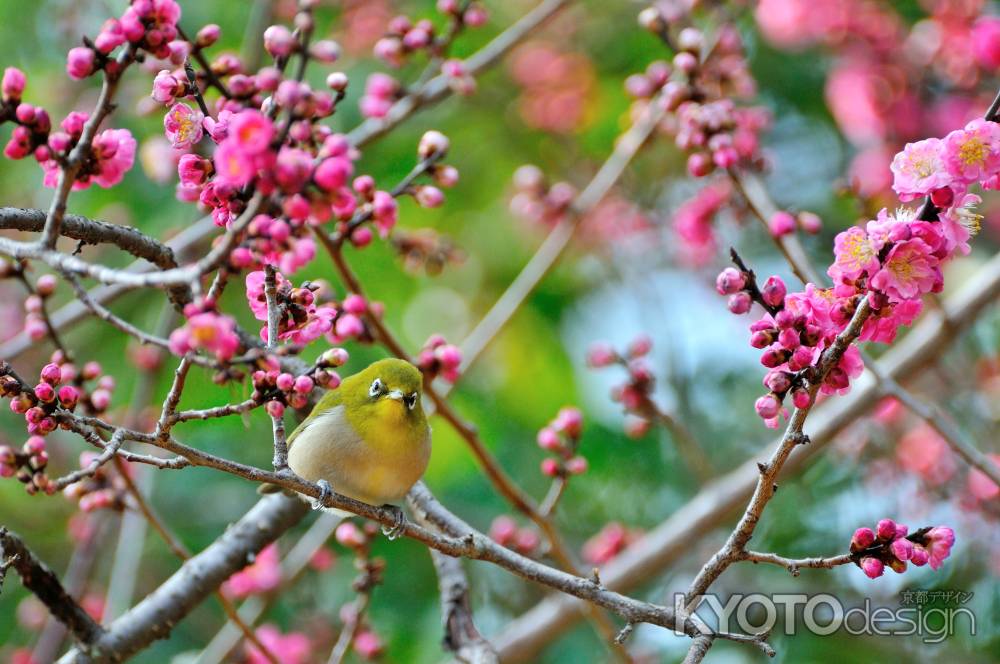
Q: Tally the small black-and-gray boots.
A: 0